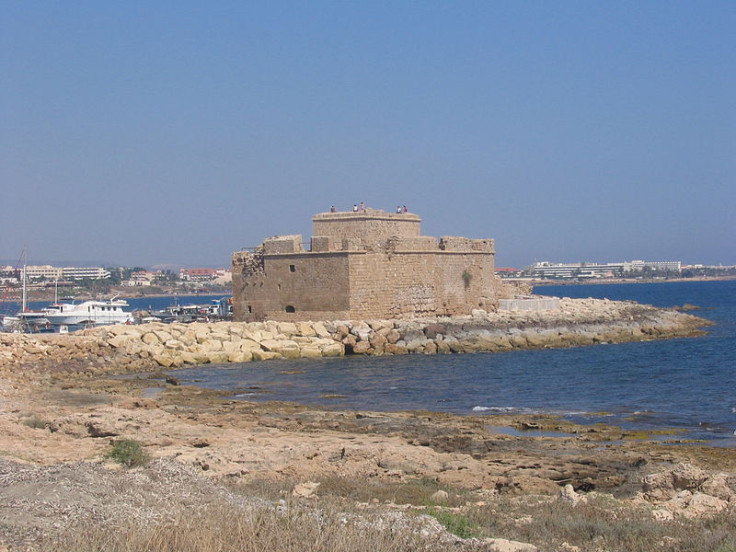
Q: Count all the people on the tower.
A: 5